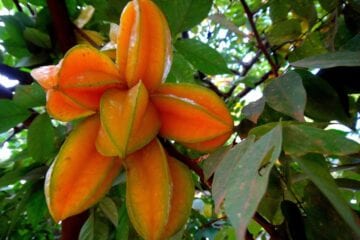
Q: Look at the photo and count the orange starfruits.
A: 6